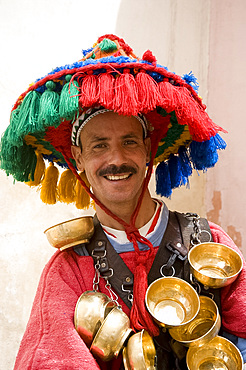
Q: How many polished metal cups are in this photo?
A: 8